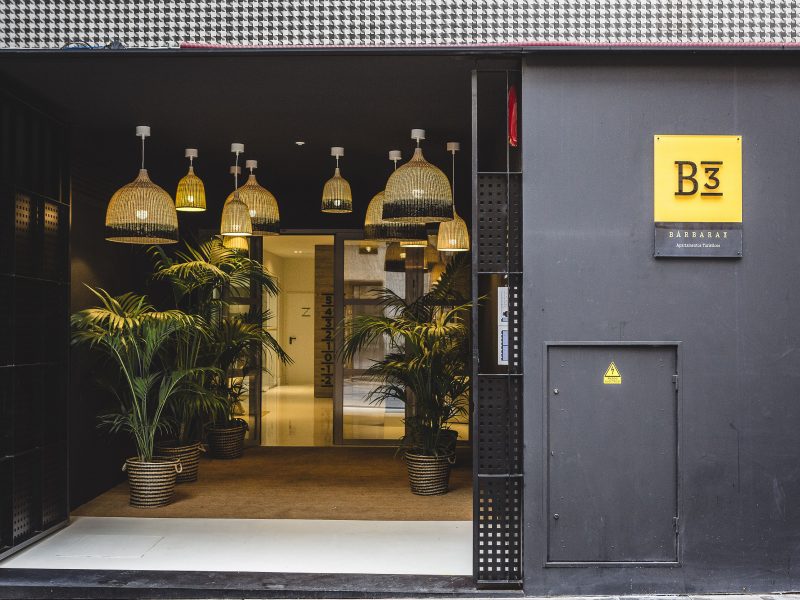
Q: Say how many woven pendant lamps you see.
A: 10